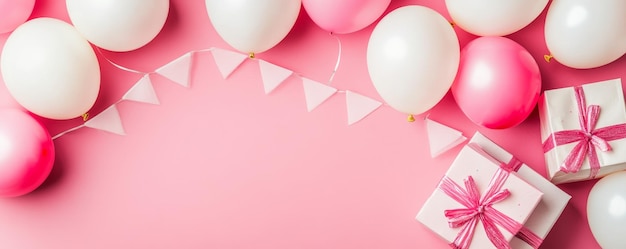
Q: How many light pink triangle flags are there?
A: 8